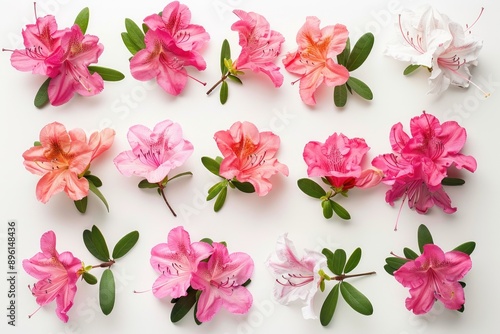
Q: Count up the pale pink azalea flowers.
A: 1